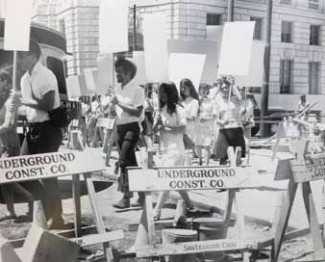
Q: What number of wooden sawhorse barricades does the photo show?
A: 3